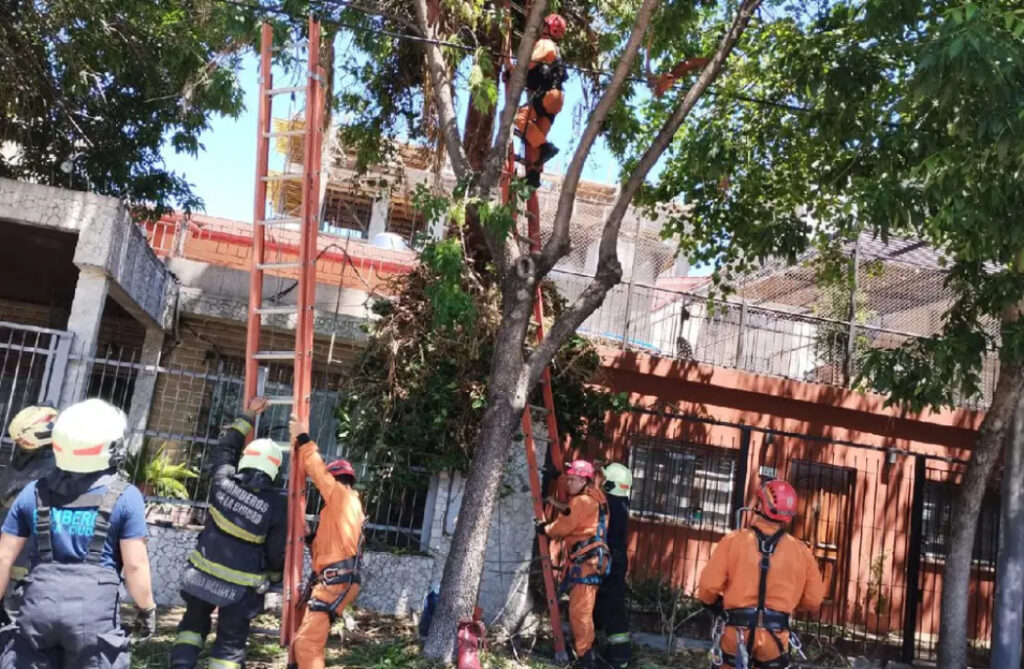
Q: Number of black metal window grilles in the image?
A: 2